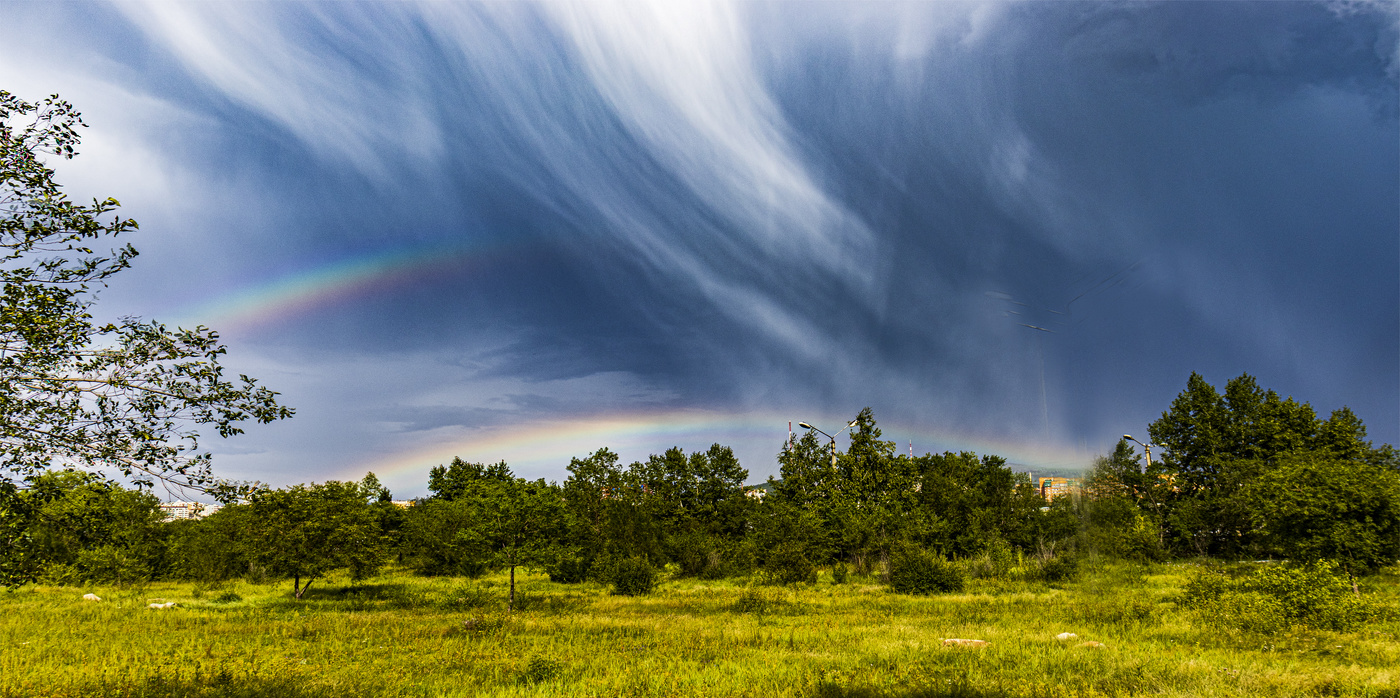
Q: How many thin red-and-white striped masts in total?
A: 2